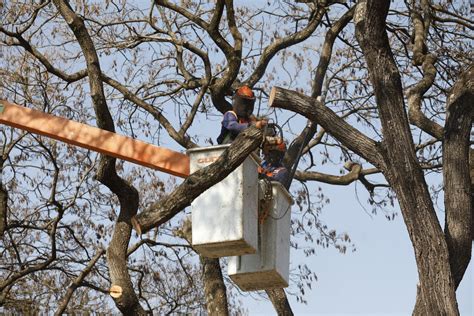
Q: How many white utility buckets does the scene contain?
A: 2